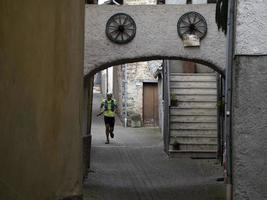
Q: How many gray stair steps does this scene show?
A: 12